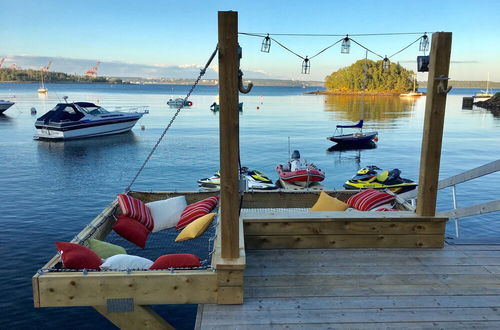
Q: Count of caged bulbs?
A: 5